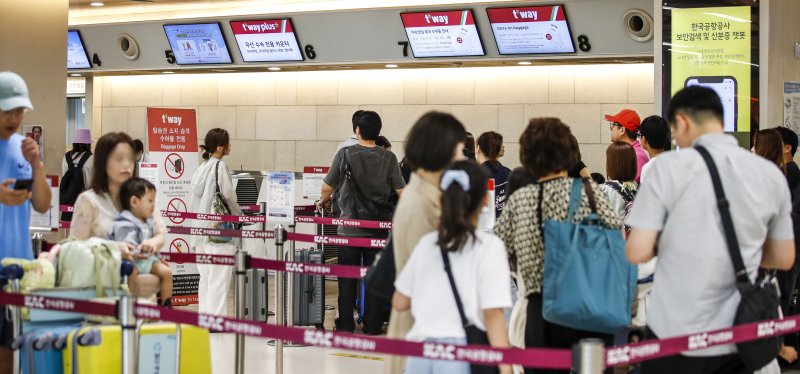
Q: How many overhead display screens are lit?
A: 5